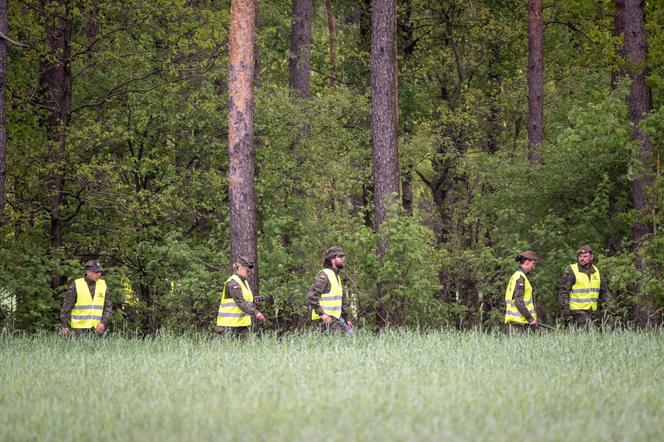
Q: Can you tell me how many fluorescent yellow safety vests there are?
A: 5